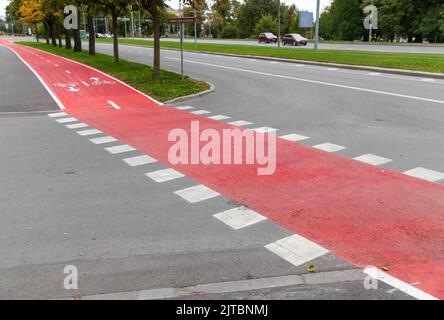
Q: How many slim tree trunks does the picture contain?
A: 9